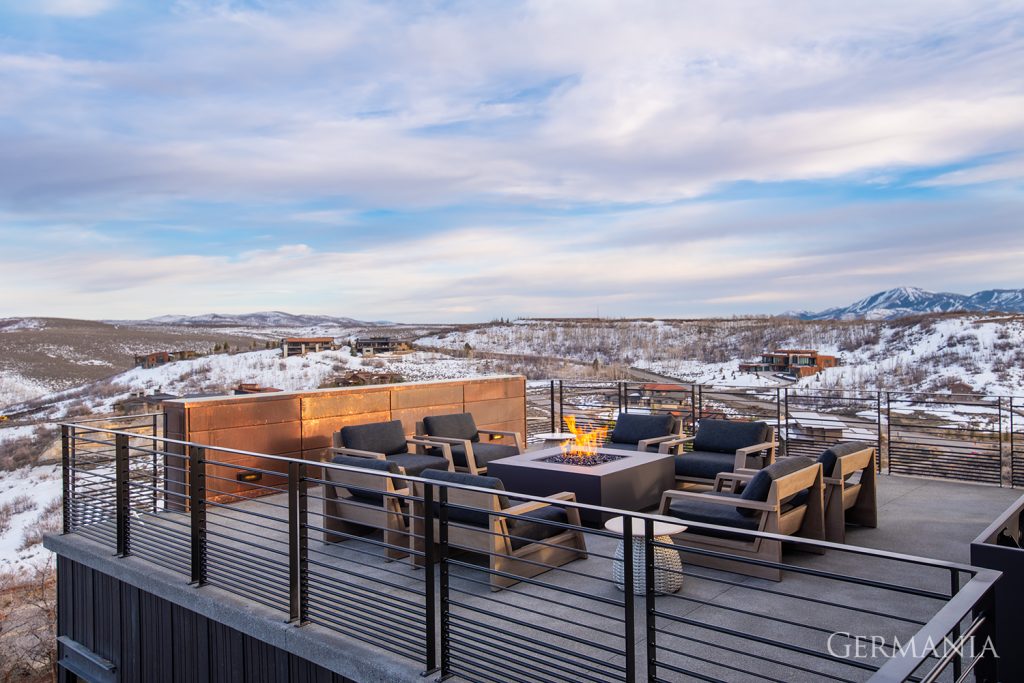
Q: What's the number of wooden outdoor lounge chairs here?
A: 8